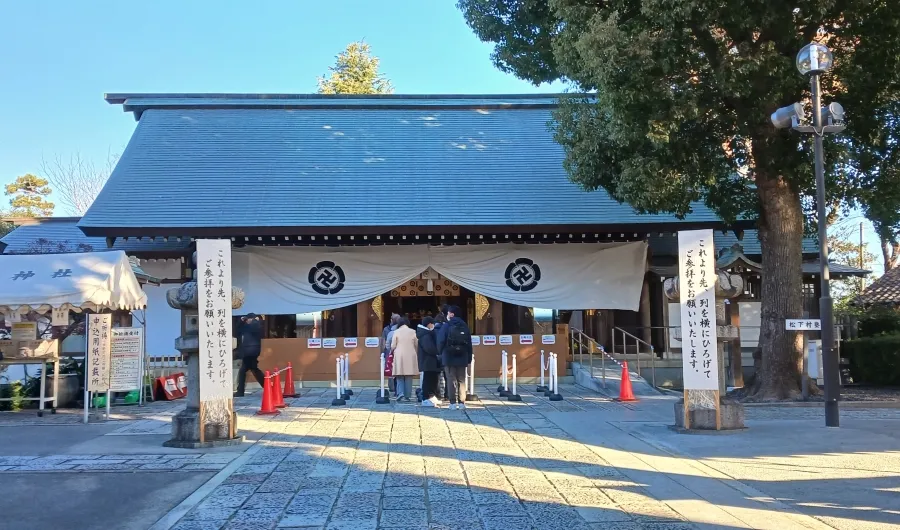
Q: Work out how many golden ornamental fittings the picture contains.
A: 2